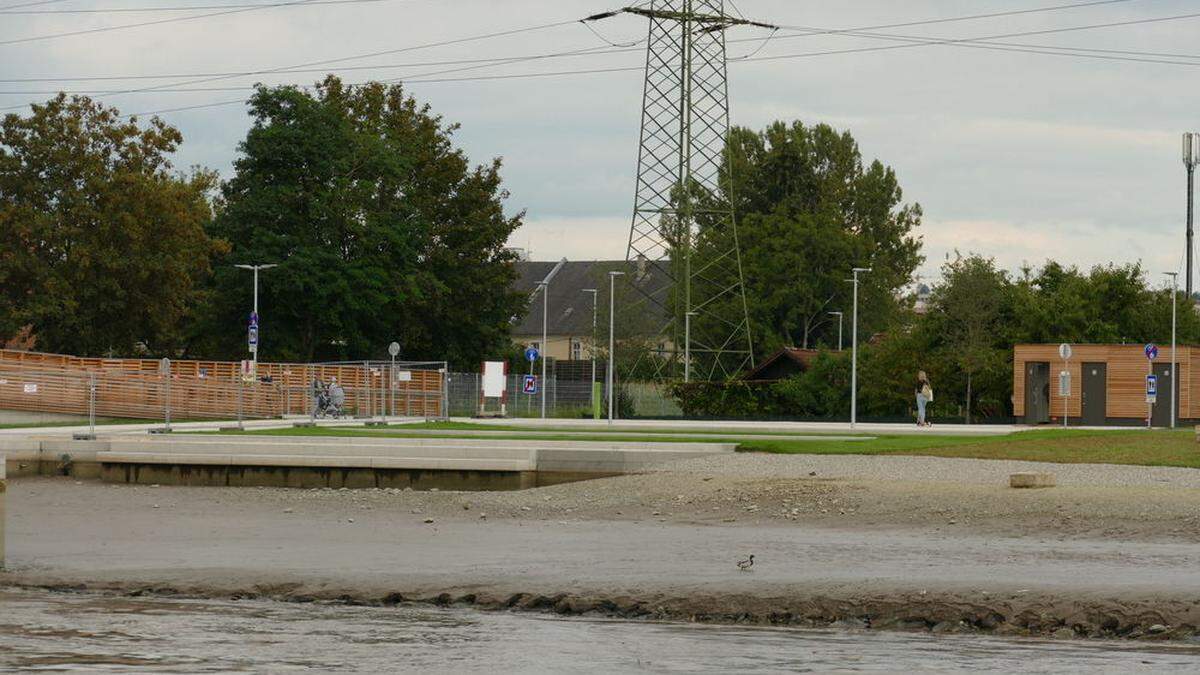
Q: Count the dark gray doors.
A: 3